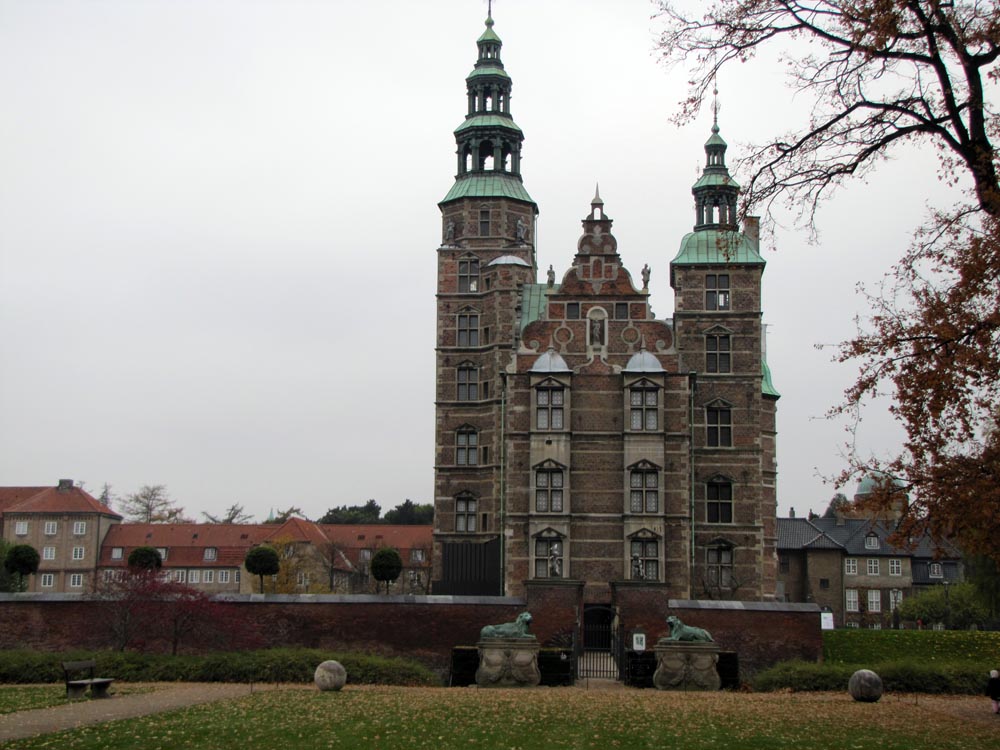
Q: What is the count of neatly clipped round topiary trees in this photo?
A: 4